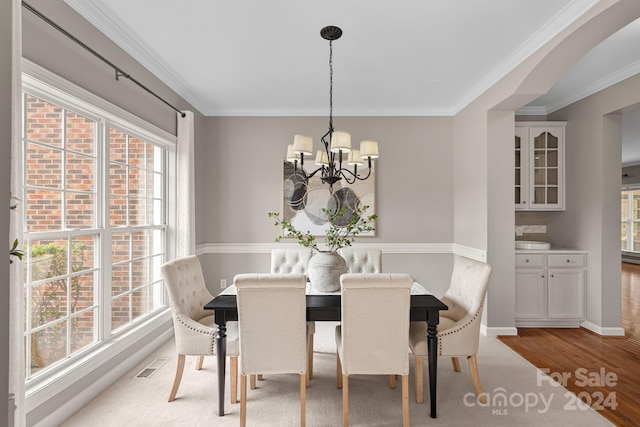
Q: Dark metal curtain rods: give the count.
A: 1